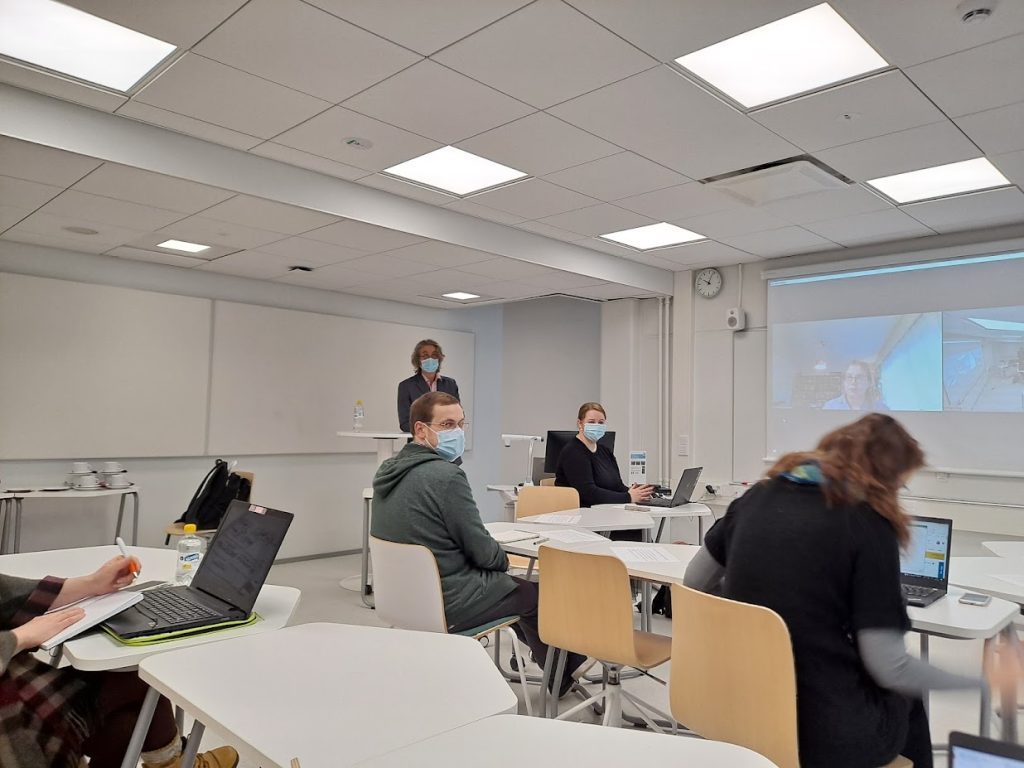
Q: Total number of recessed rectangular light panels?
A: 7